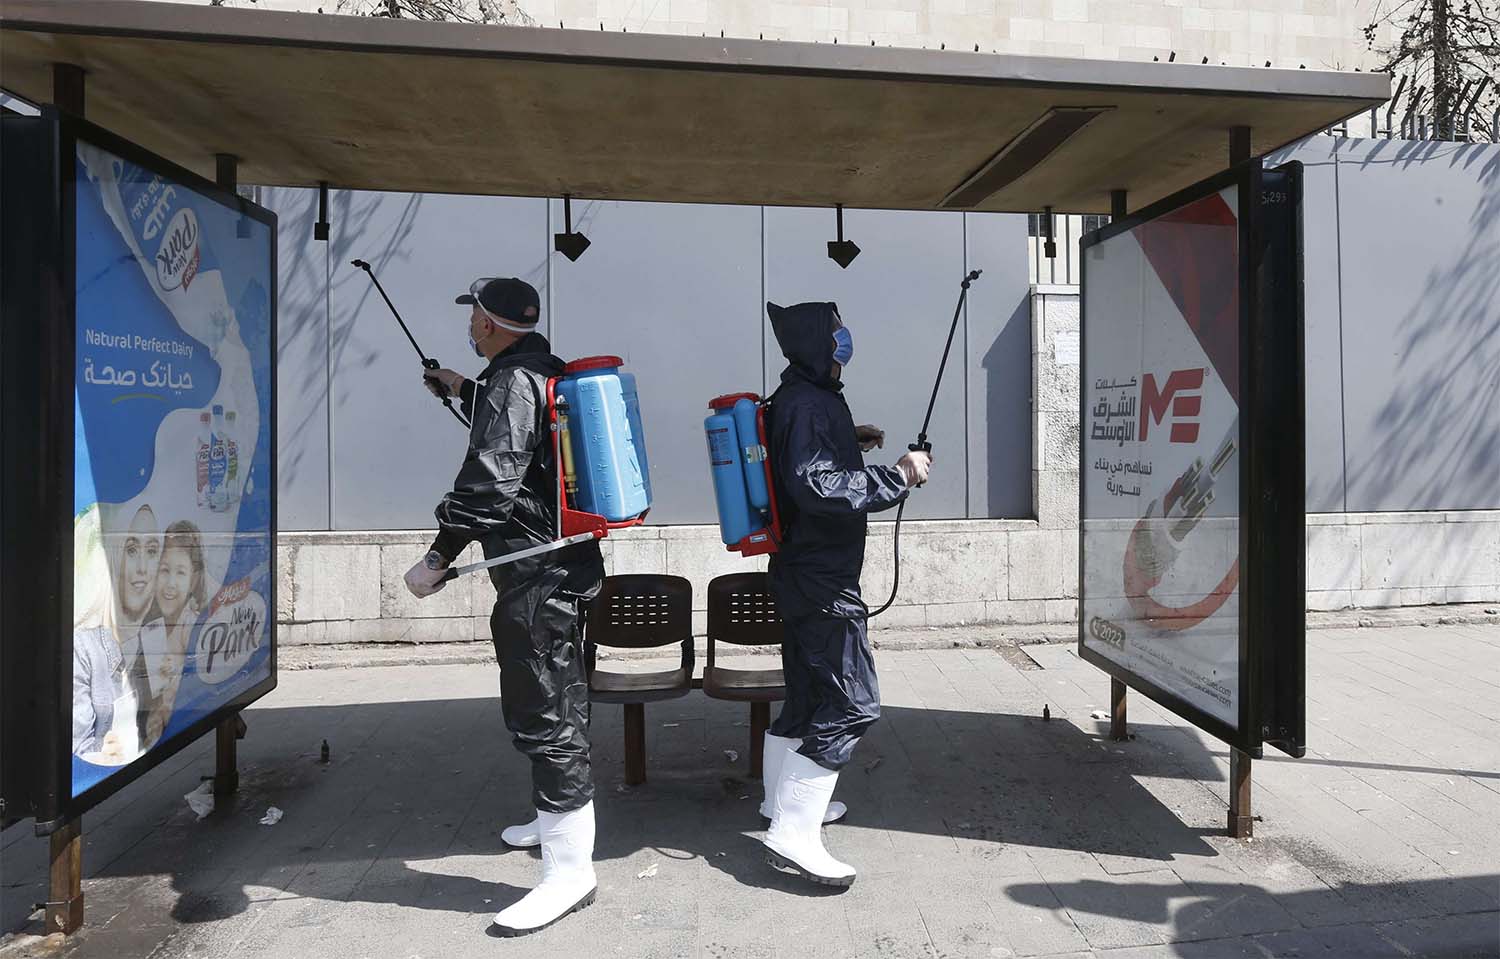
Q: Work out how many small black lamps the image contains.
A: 4